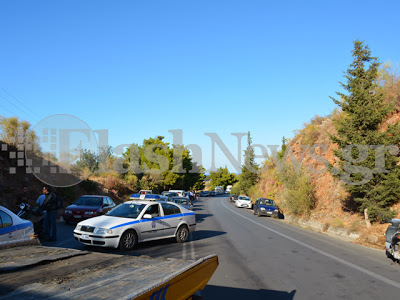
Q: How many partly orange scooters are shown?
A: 1